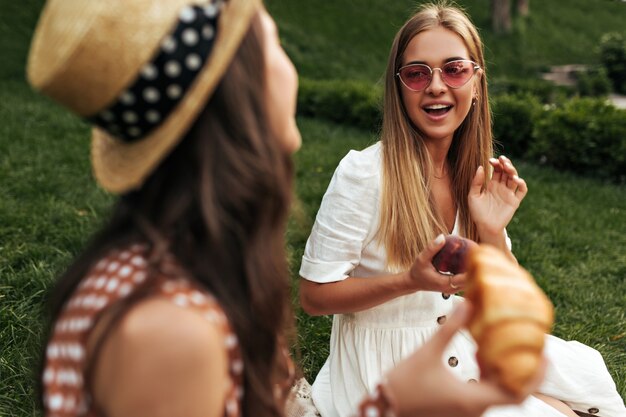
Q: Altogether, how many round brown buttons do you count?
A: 5